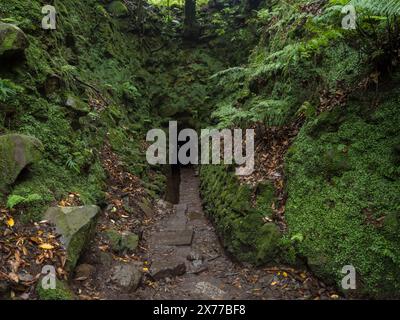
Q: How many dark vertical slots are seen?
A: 1